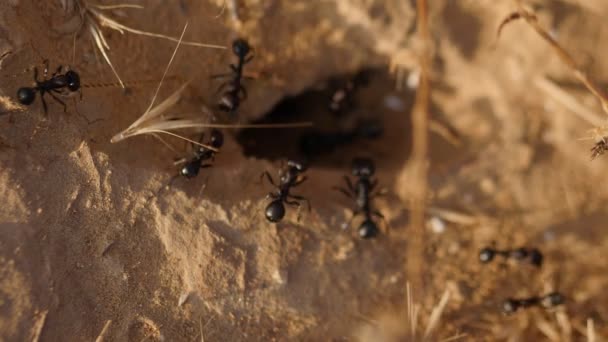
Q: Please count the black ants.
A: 9